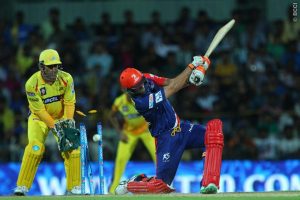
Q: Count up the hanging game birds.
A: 0